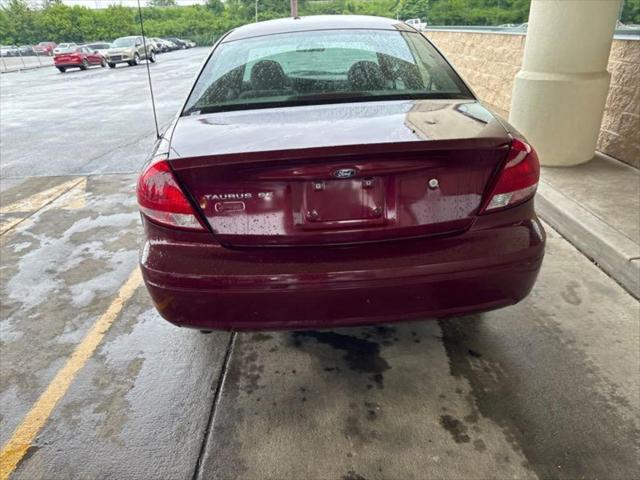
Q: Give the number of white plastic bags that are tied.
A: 0